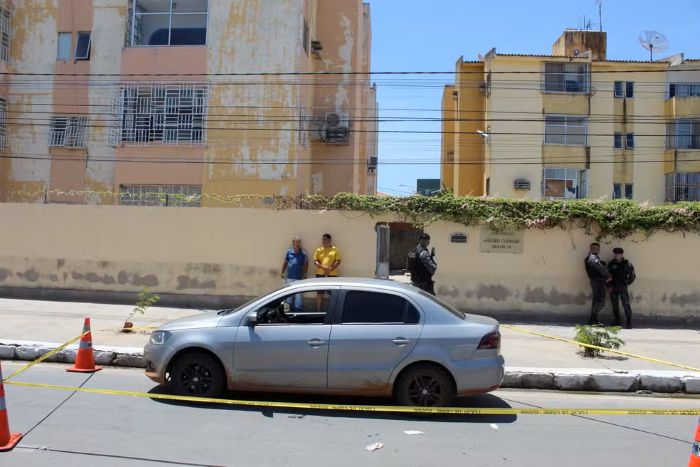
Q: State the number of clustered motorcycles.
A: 0